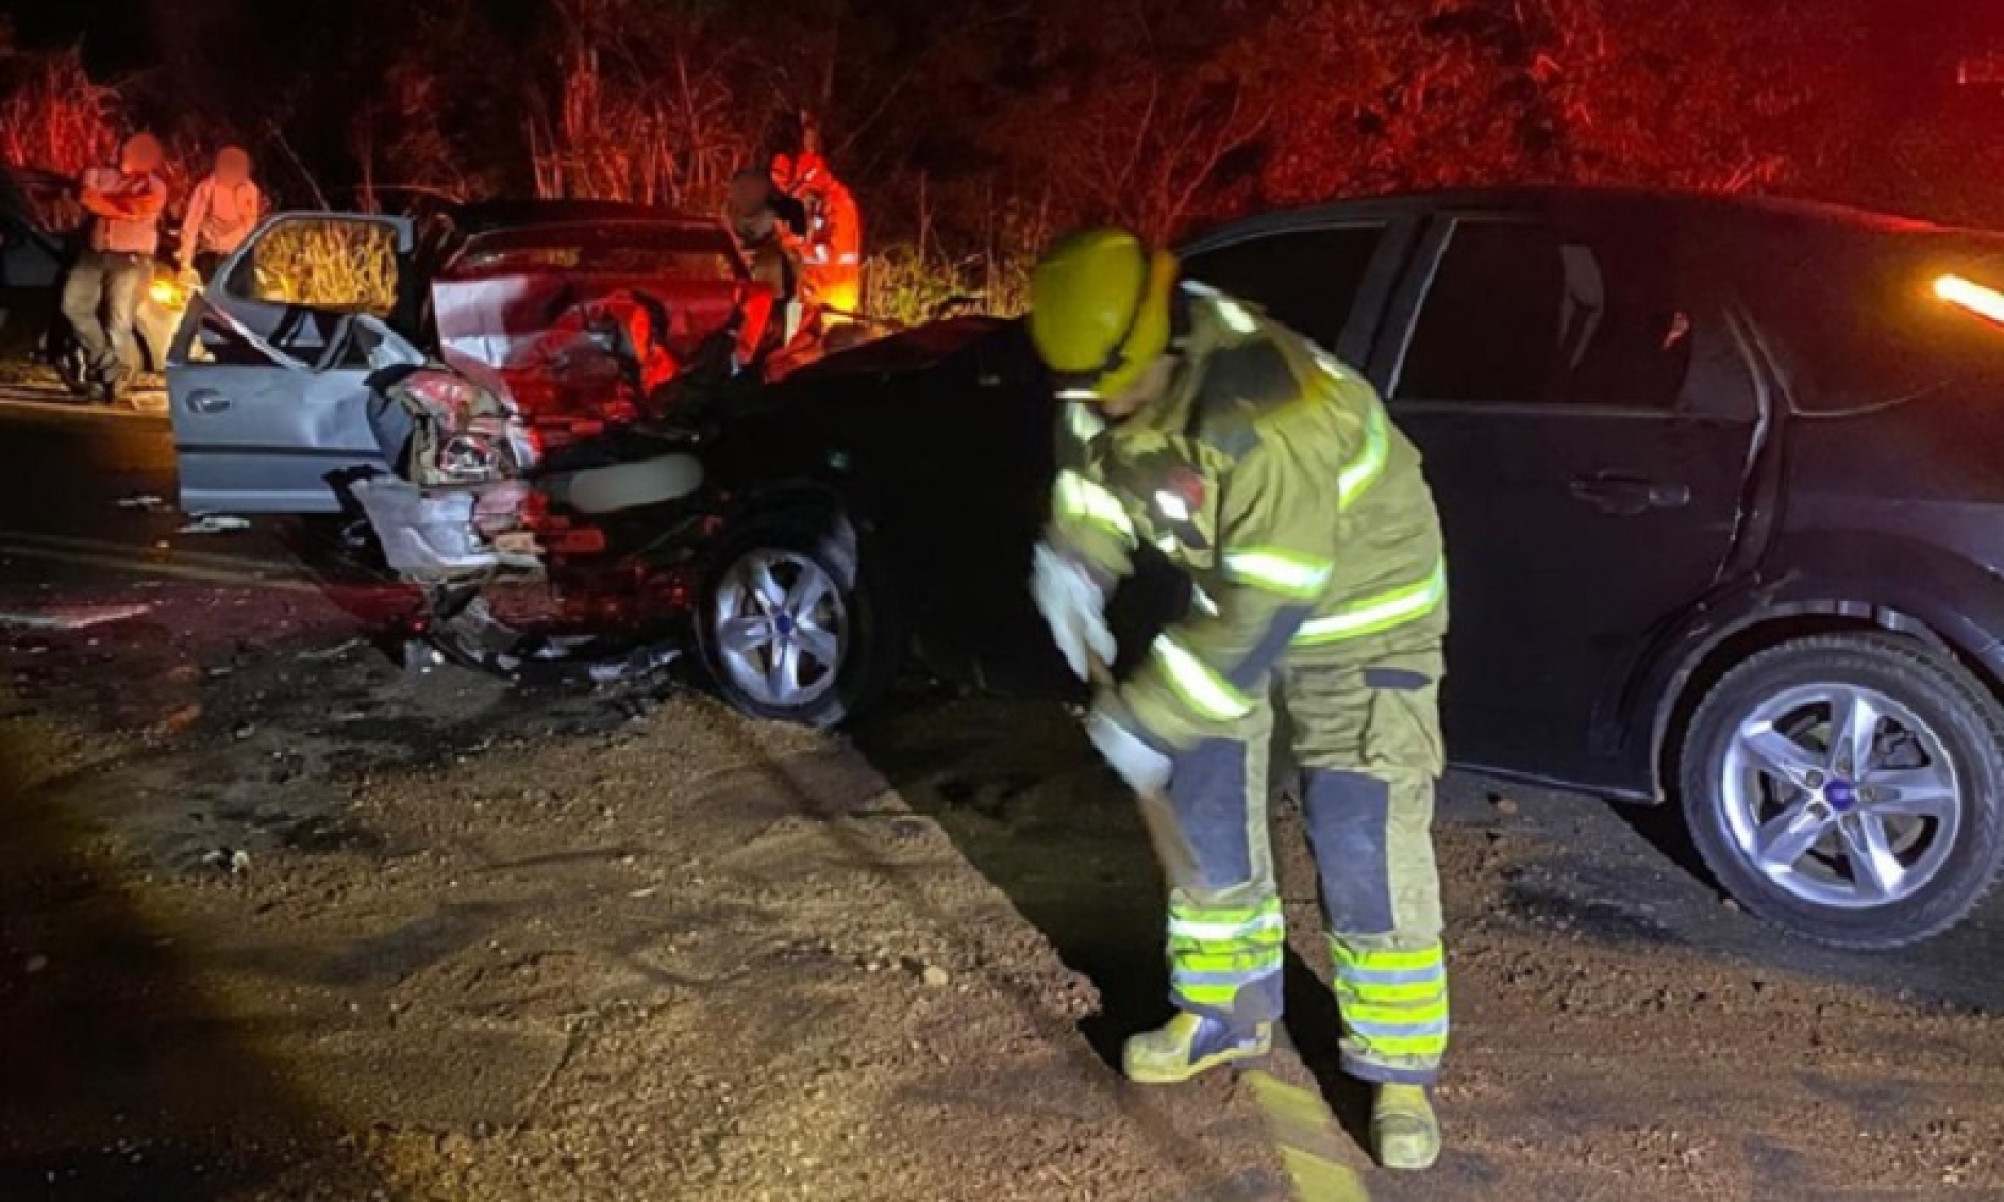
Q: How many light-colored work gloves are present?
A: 2